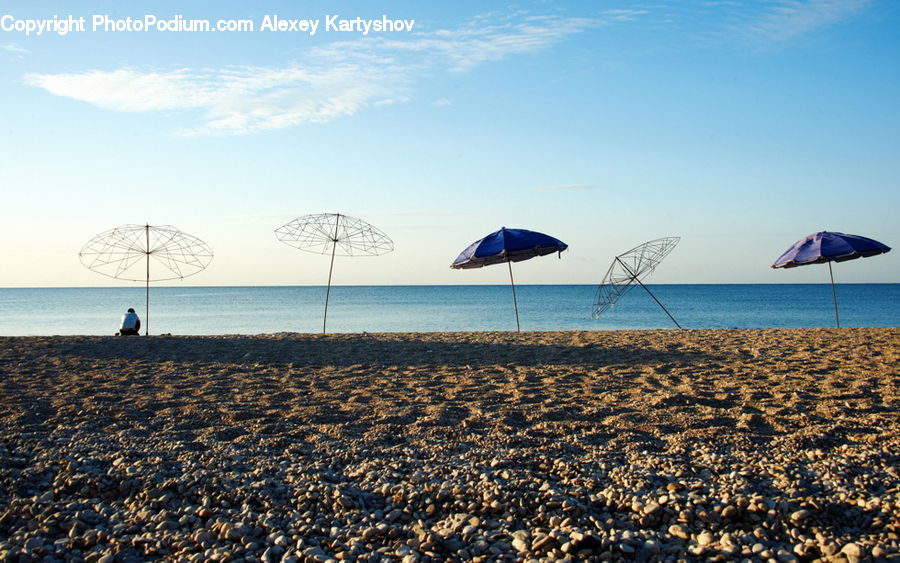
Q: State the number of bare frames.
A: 3